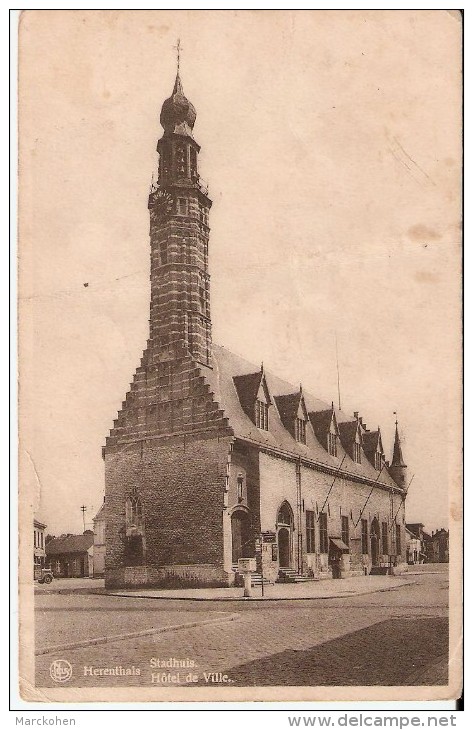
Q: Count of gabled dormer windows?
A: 5